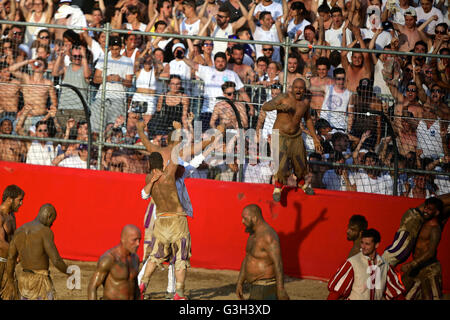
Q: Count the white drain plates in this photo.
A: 0